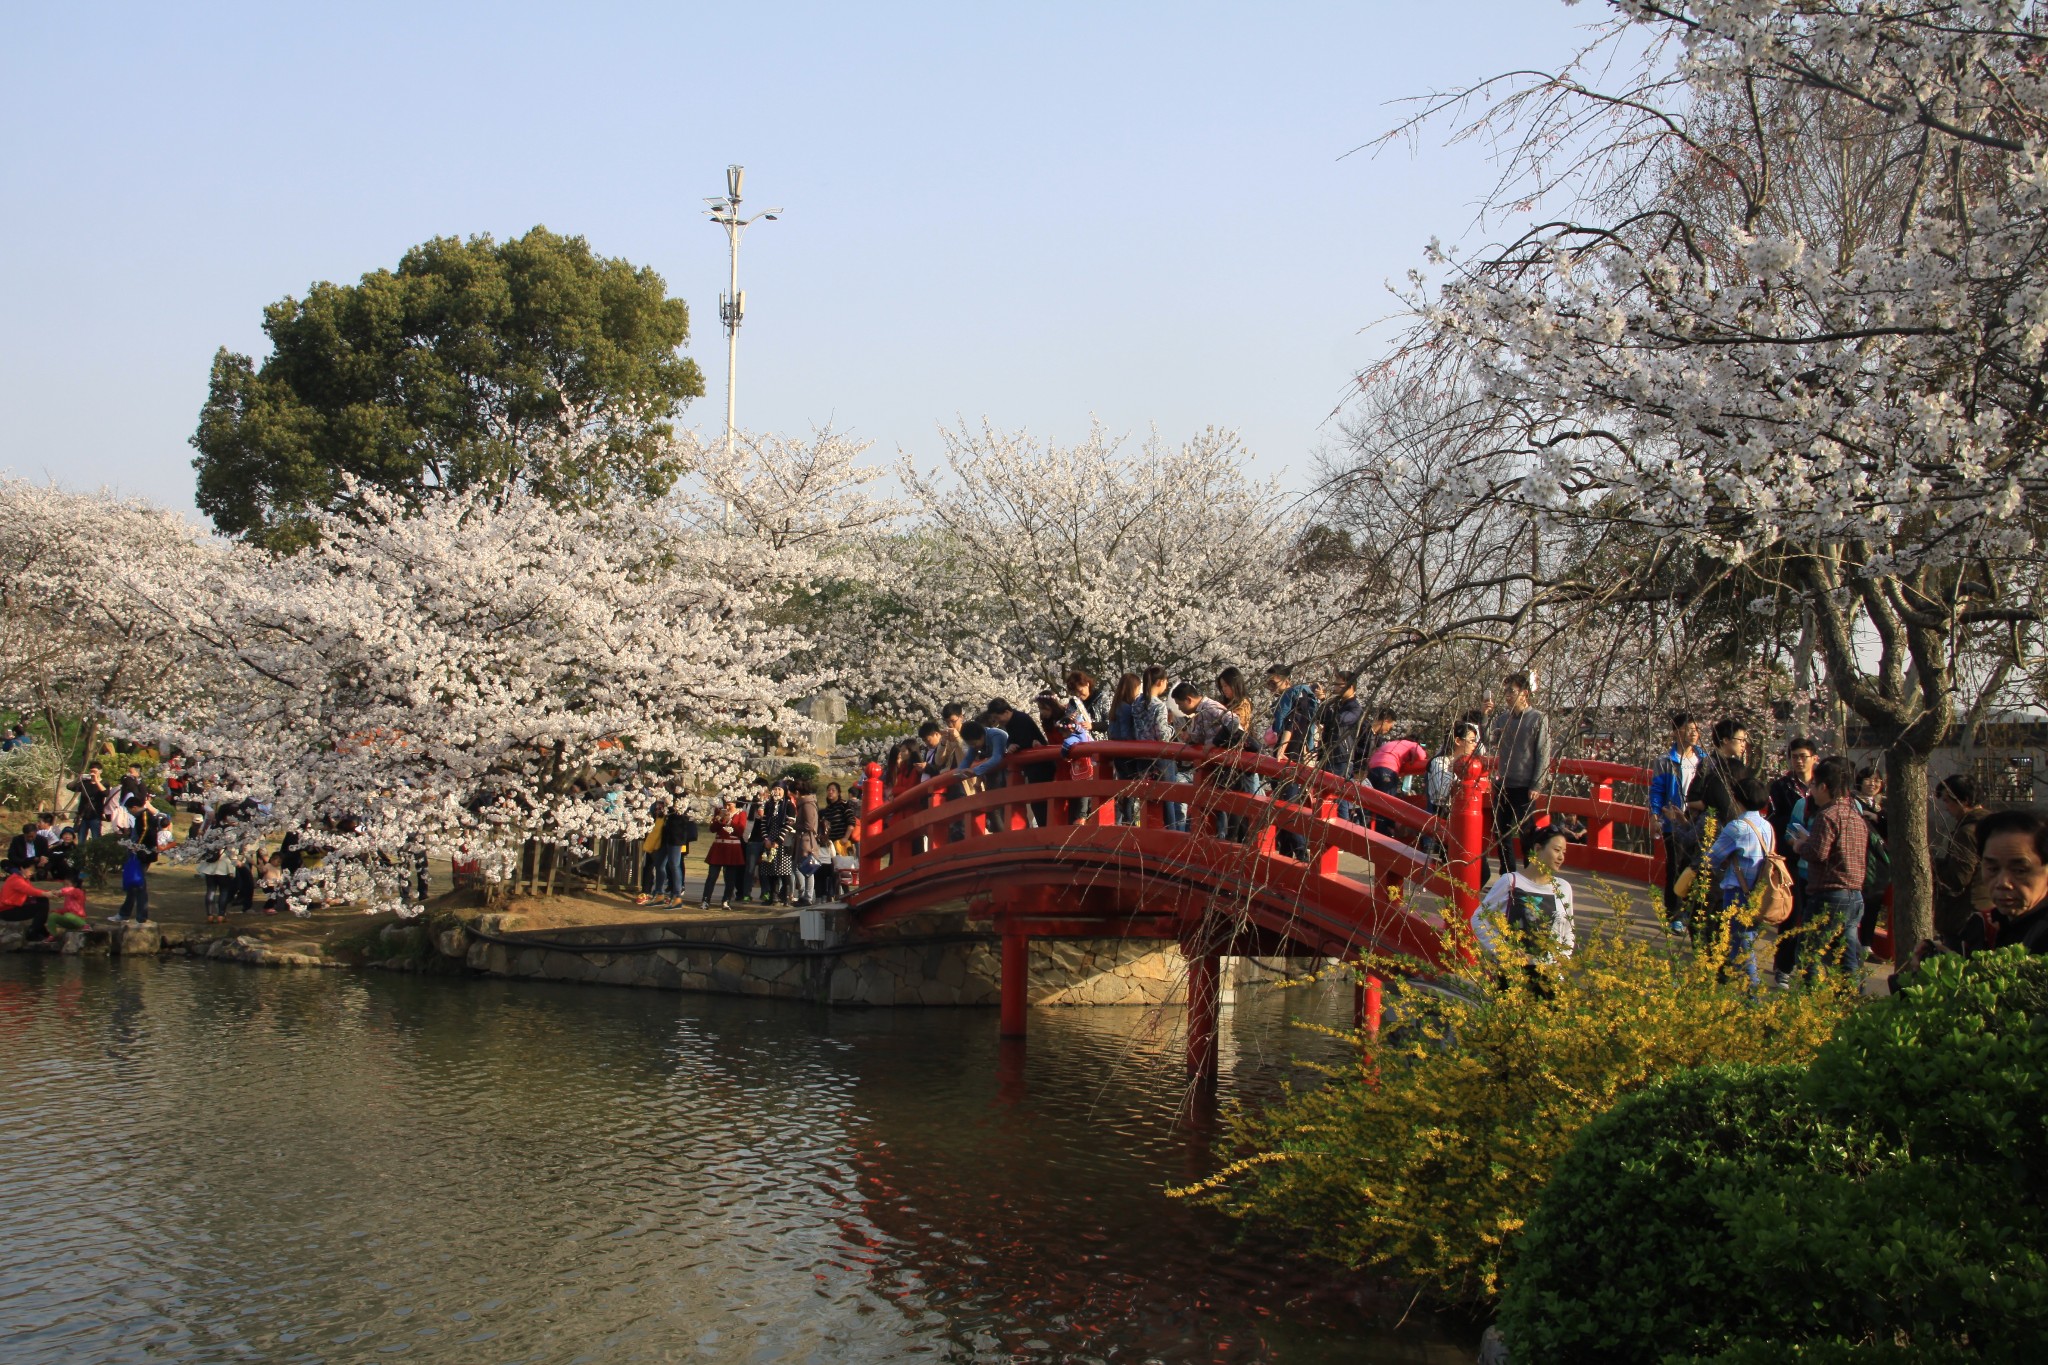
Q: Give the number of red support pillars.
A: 3